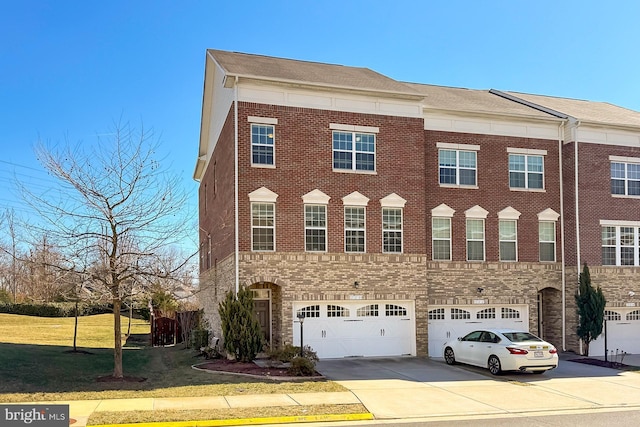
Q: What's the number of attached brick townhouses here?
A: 3